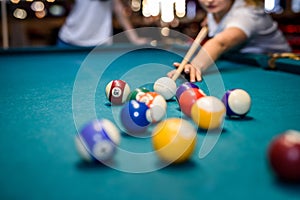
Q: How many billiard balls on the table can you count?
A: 12